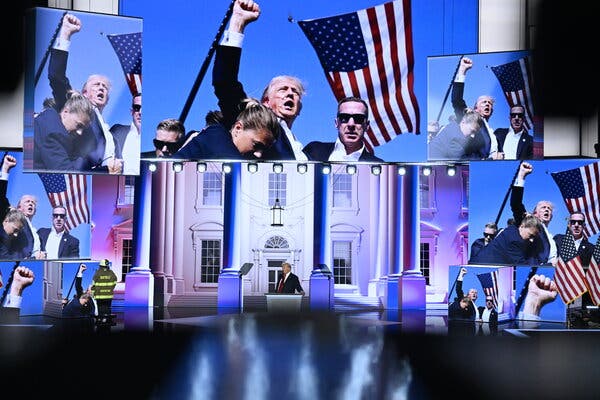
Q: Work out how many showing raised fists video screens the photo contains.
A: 9